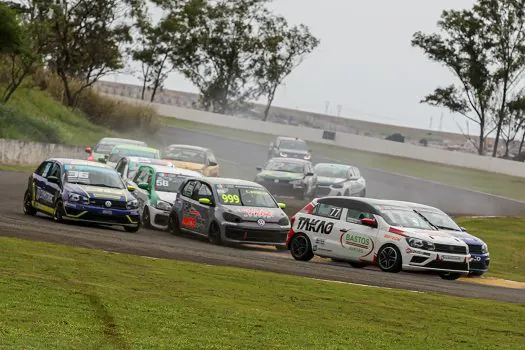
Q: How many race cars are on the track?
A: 12